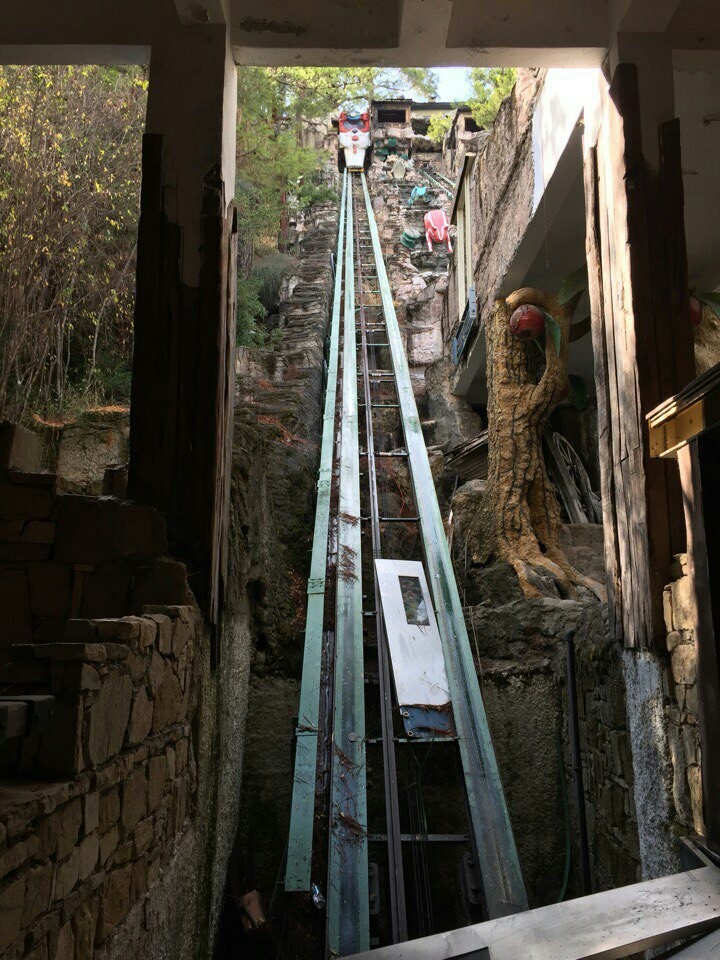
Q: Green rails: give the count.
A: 3